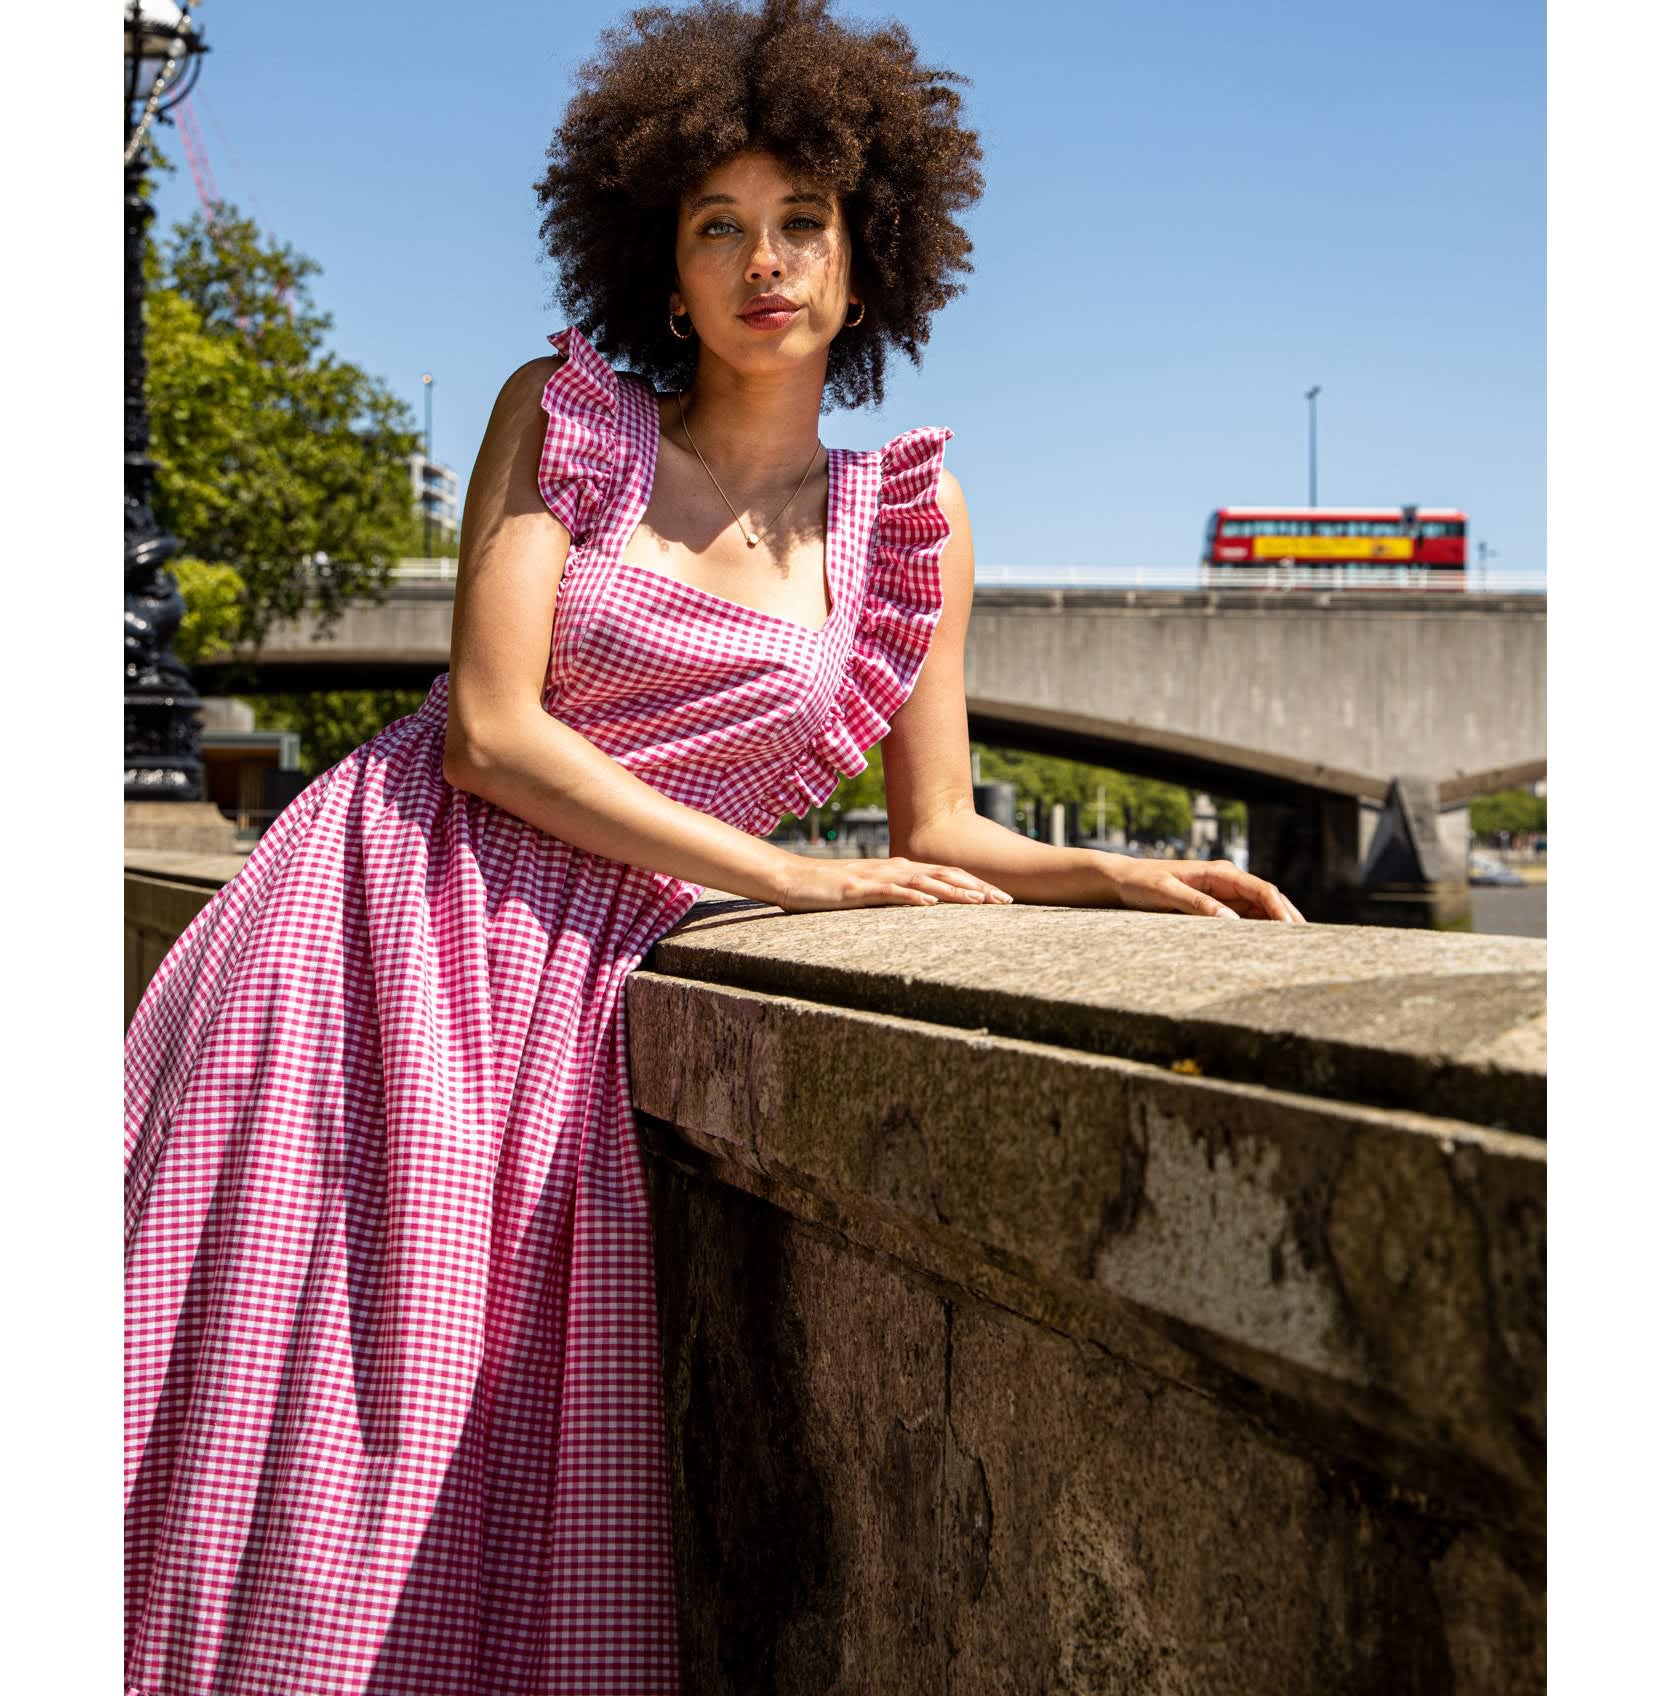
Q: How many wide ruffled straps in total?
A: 2